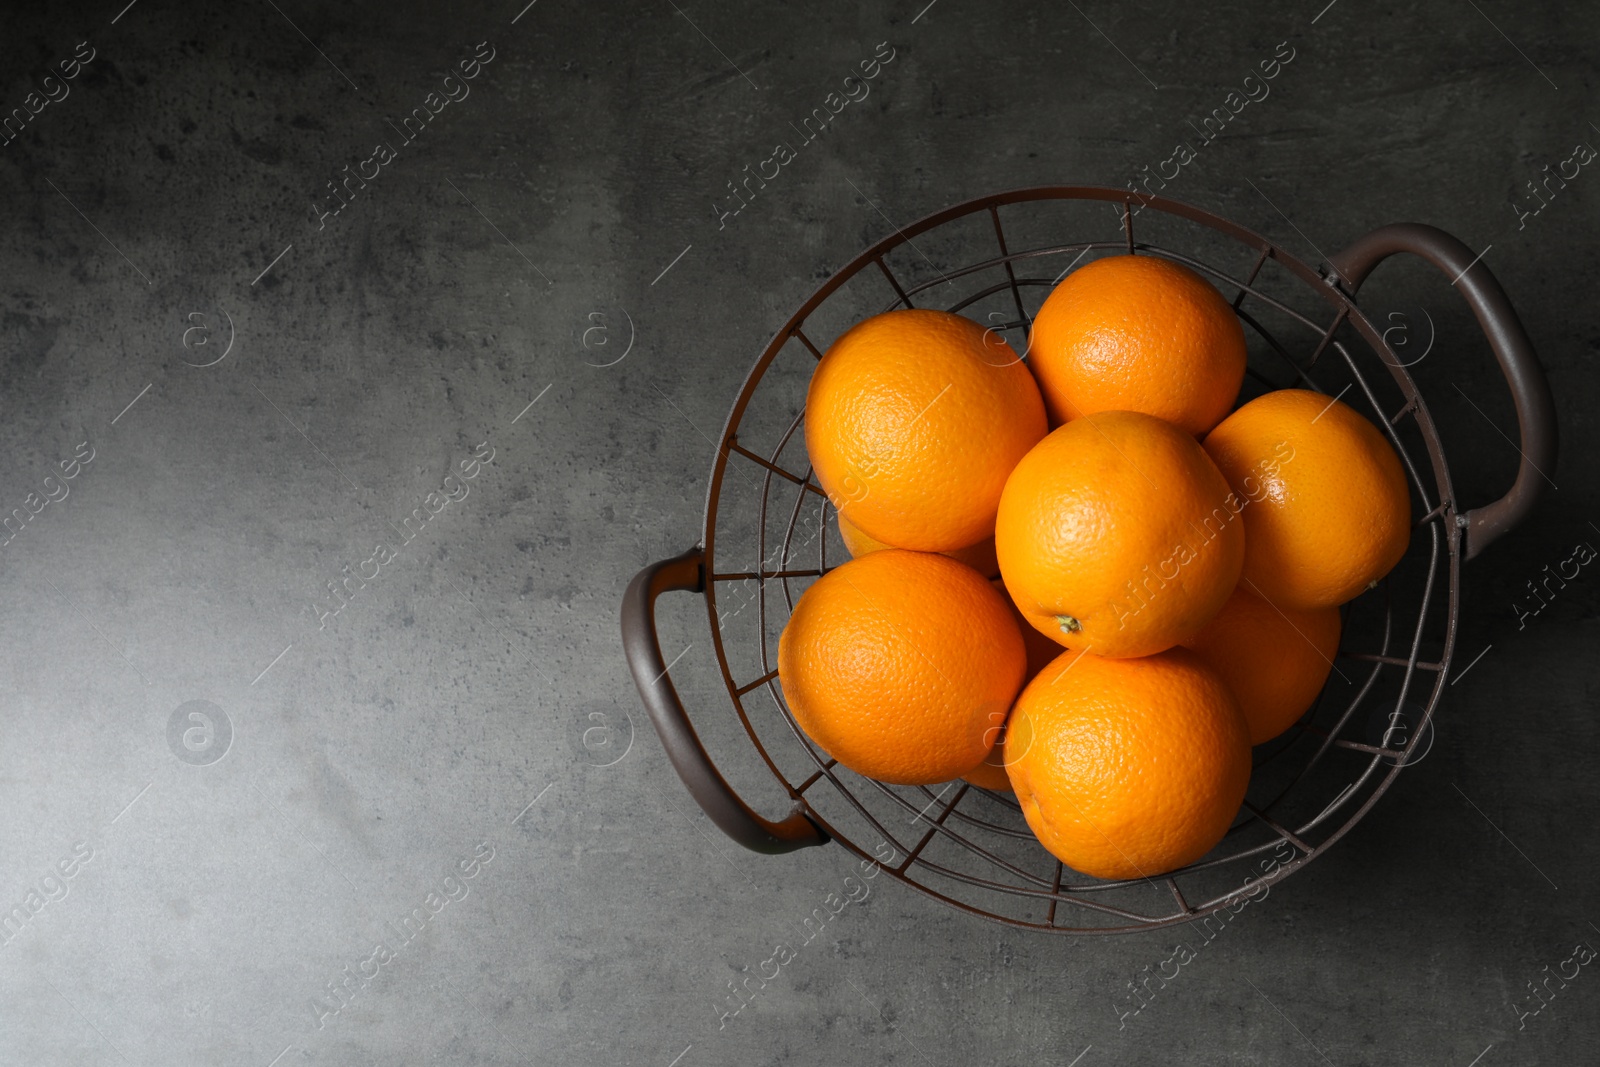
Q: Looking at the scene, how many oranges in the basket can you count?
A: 9